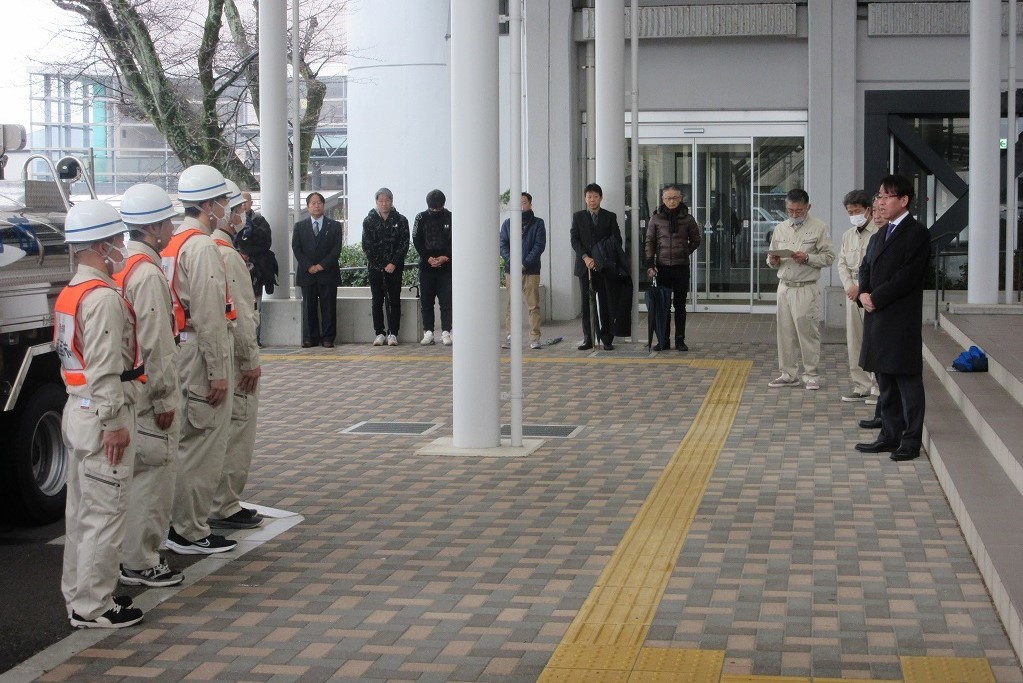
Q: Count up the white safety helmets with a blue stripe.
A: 4